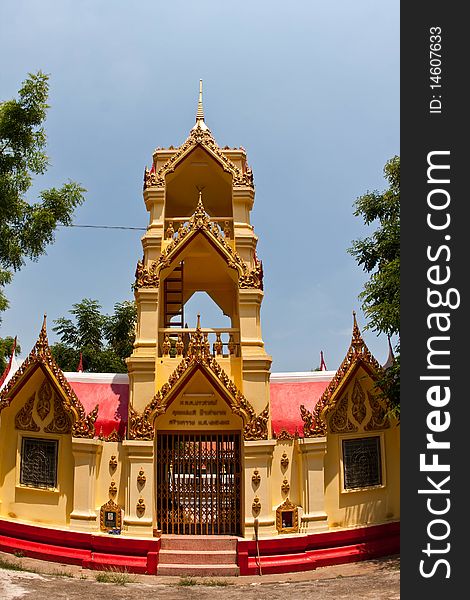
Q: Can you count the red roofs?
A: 2